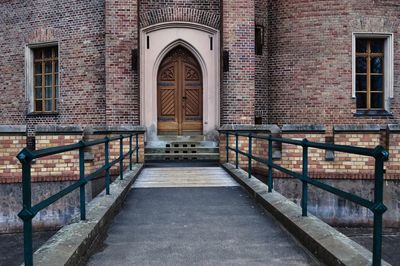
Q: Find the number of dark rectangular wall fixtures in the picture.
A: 2